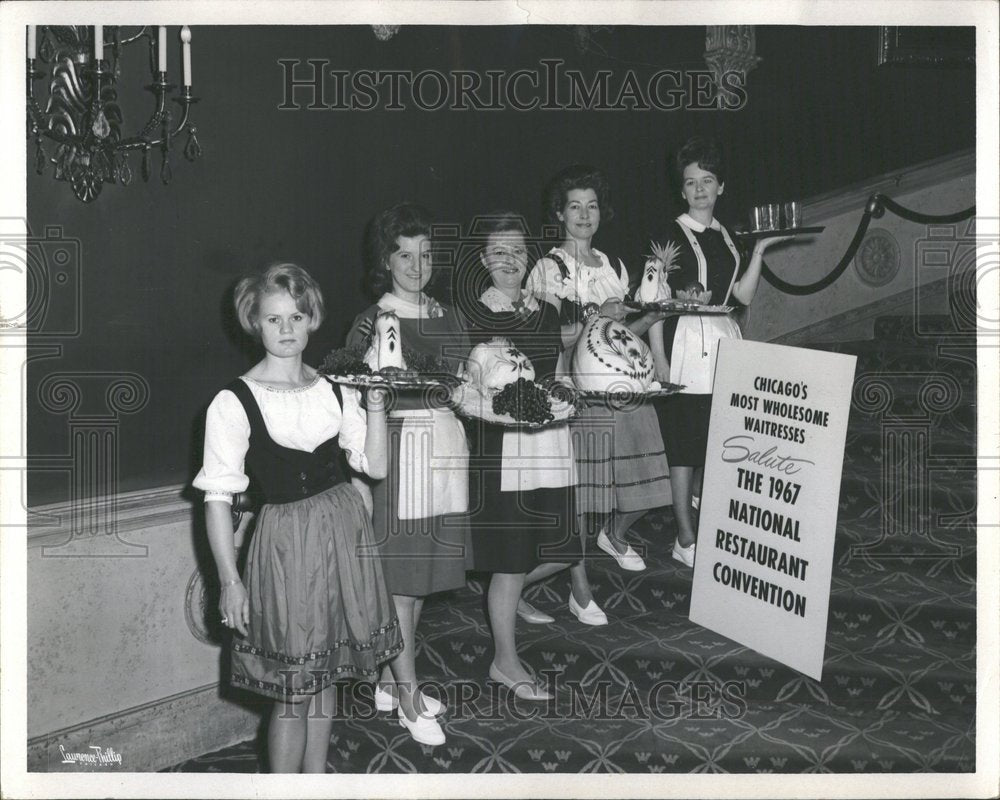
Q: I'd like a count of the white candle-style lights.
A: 4